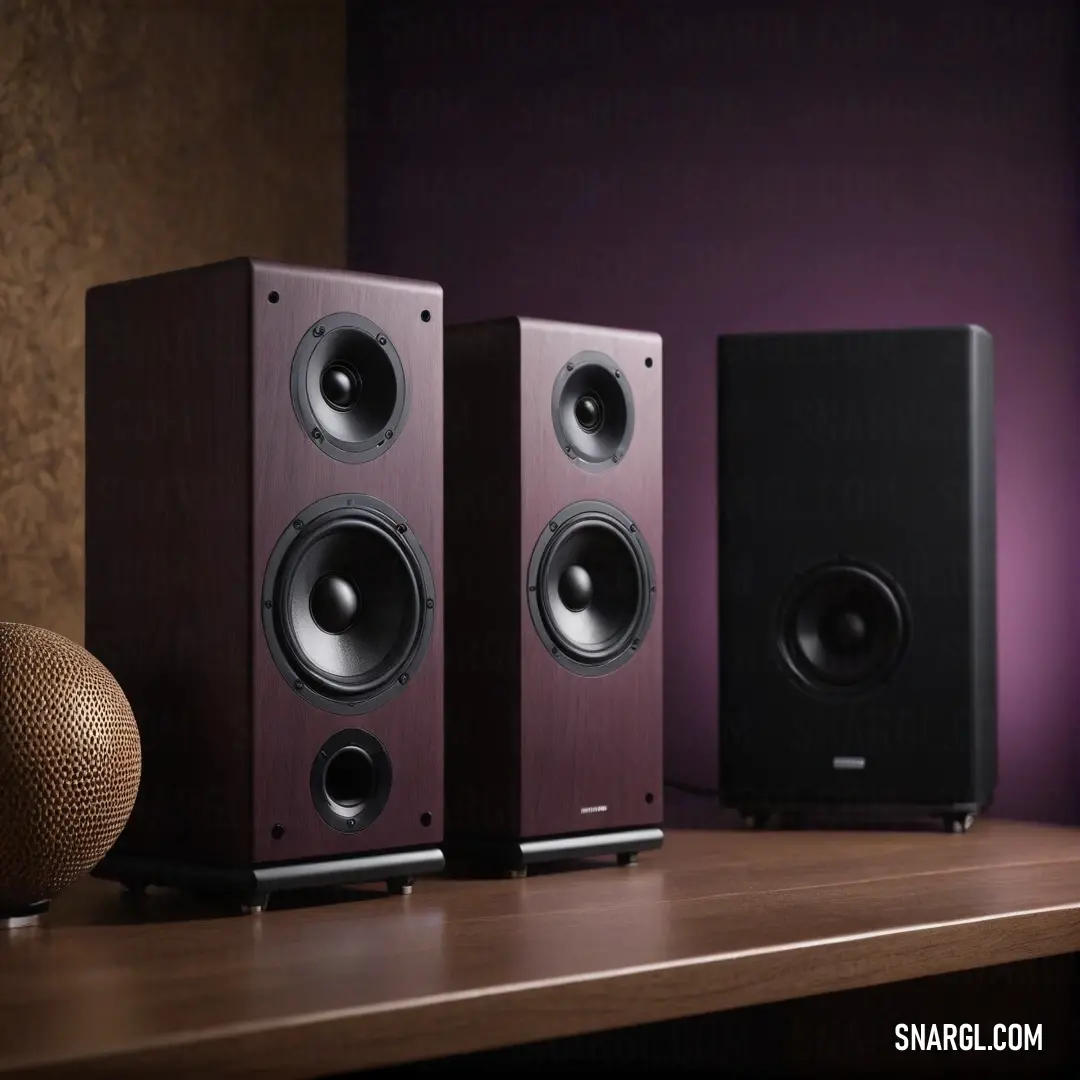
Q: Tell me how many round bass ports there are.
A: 1